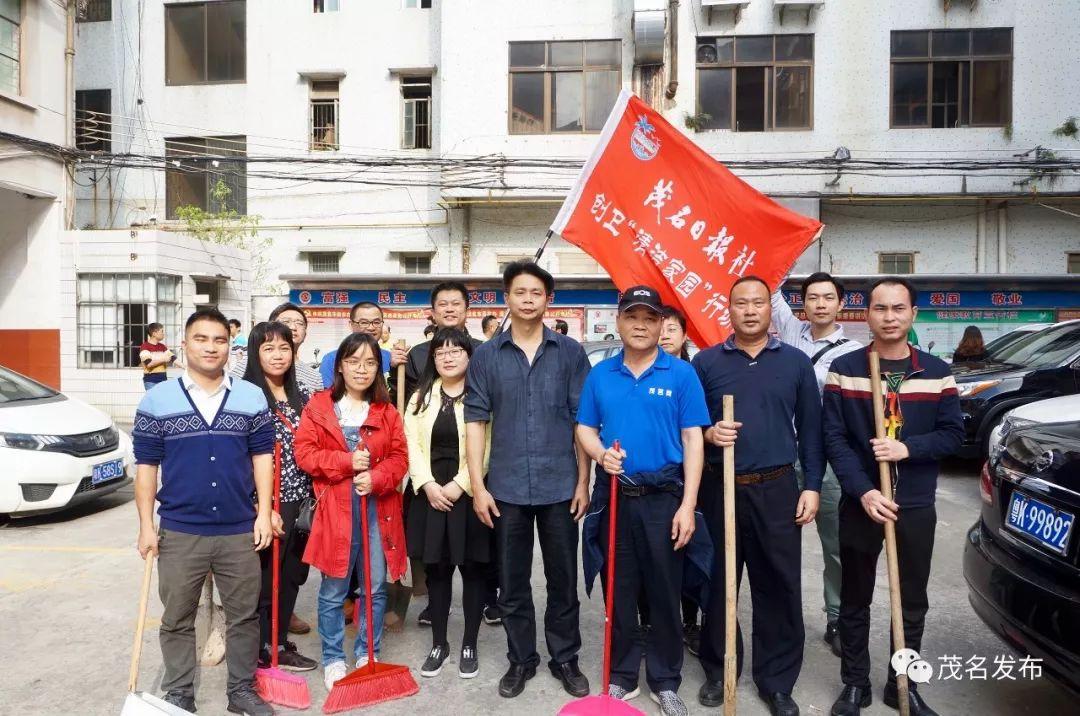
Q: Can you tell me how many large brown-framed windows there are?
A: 5